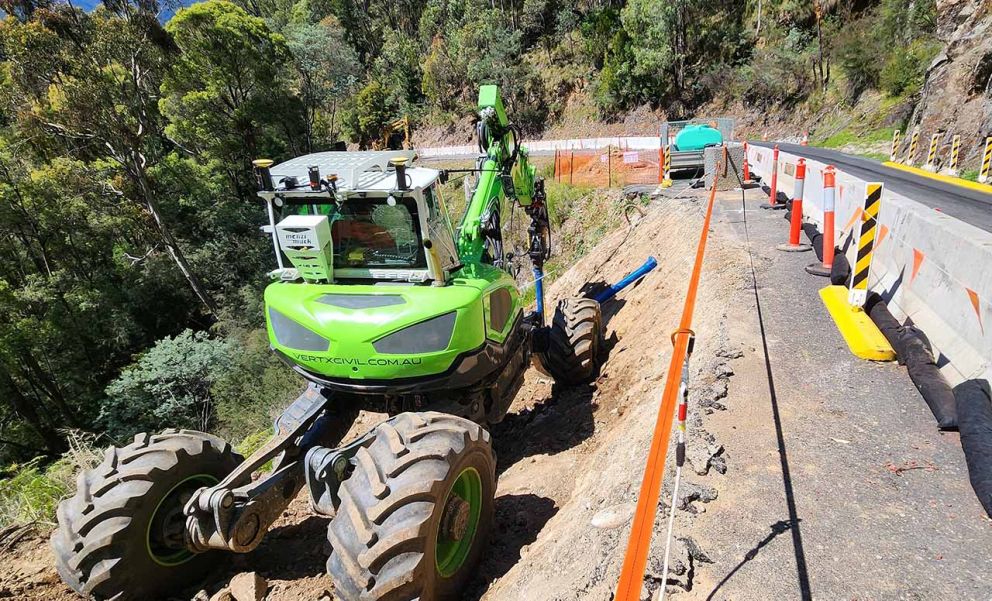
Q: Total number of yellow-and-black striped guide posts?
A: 7